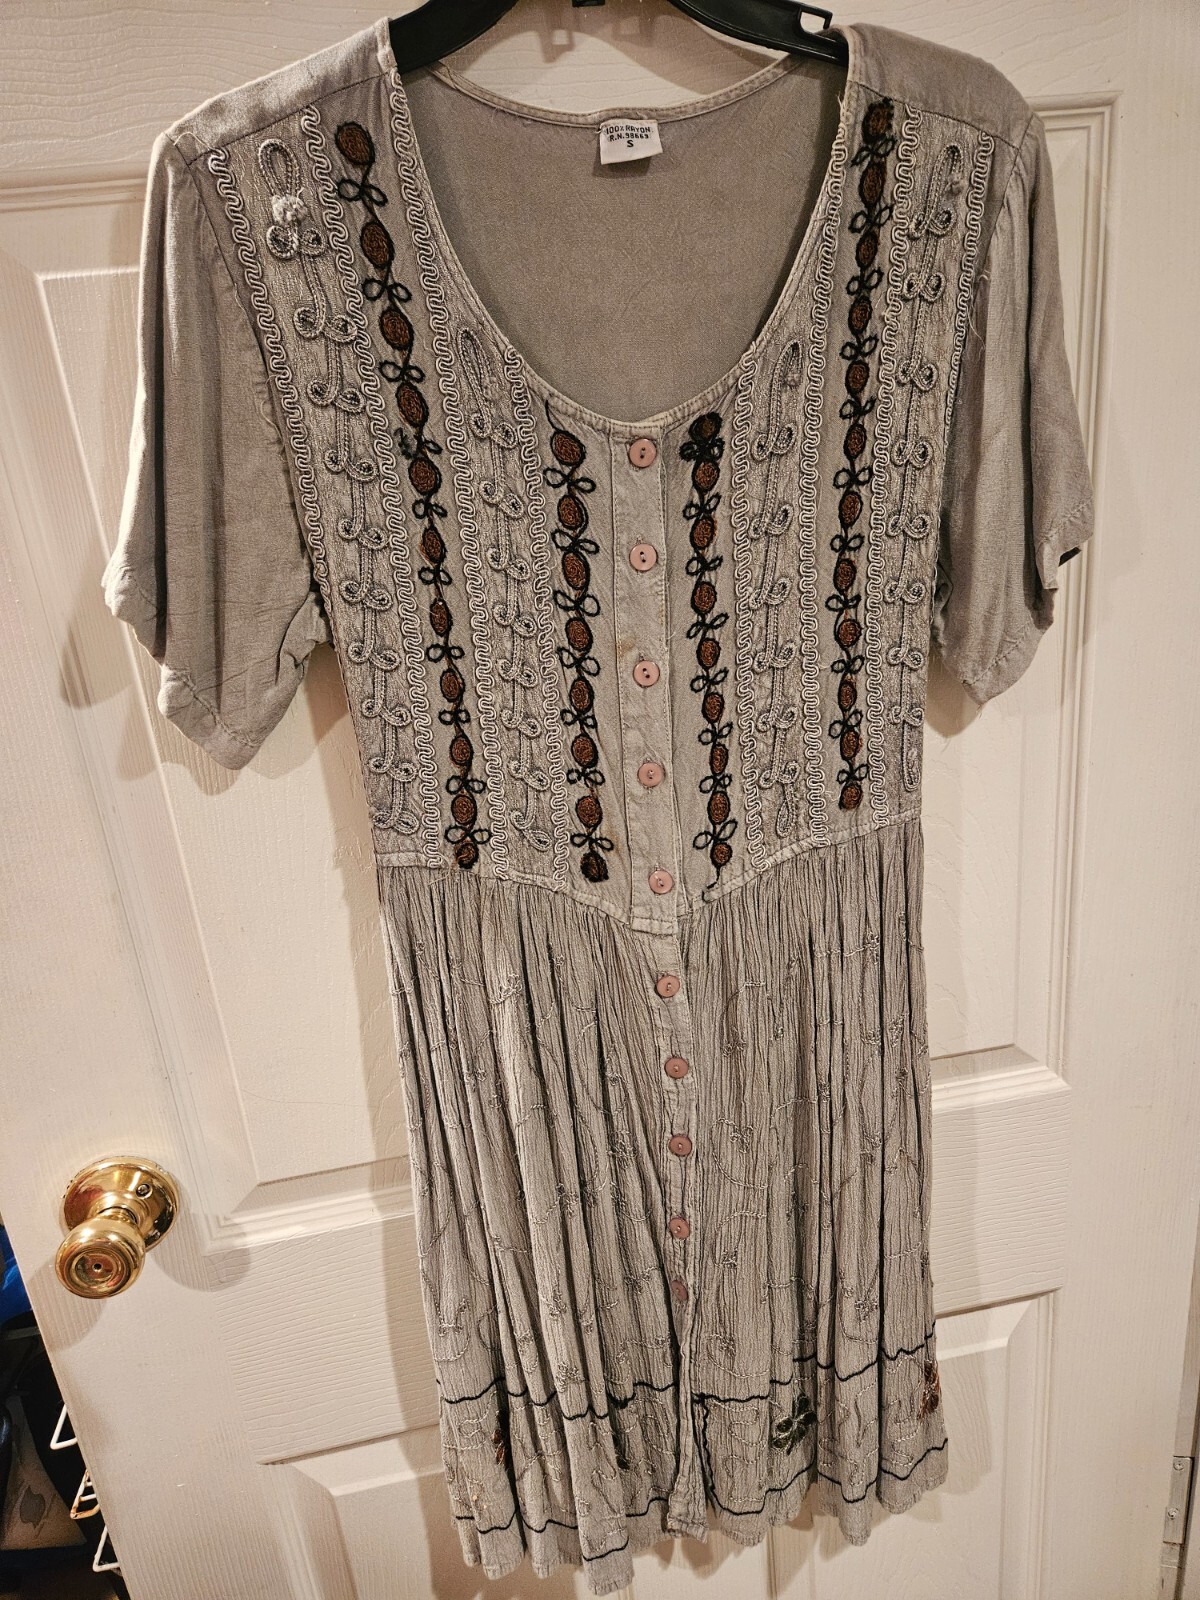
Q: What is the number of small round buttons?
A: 10